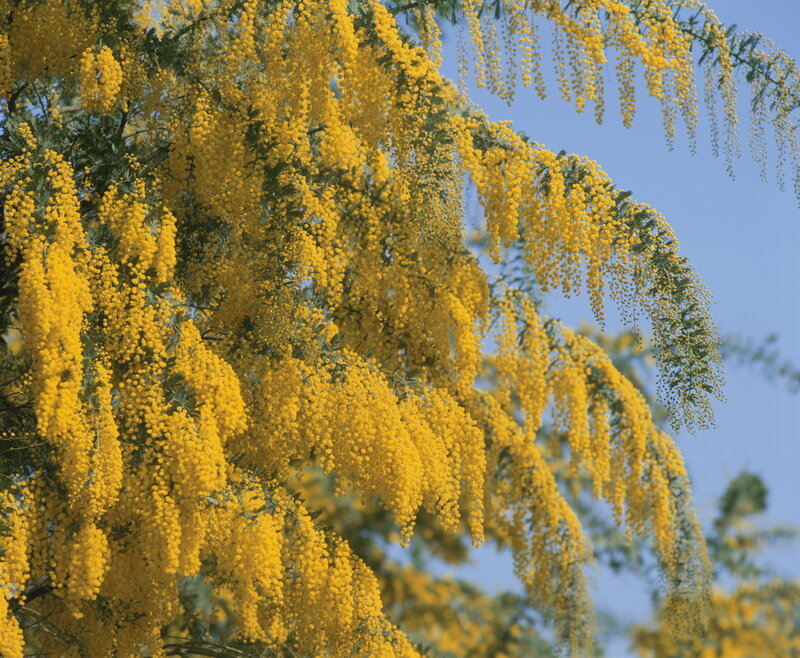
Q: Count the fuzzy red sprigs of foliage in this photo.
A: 0